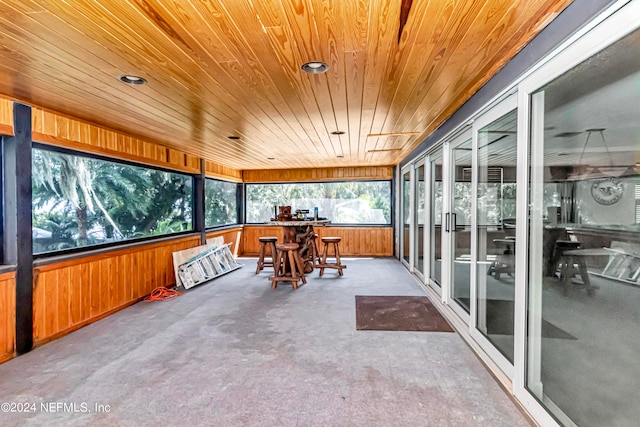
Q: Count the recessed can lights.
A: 6